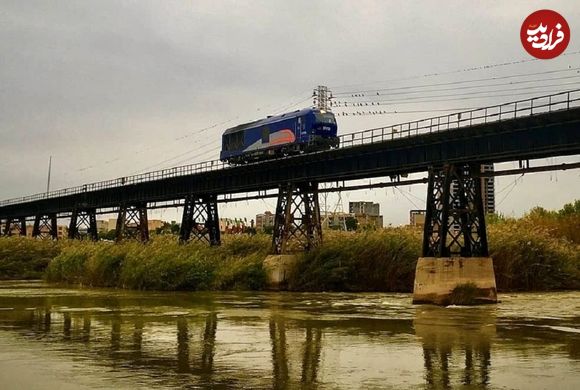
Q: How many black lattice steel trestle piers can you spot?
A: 7